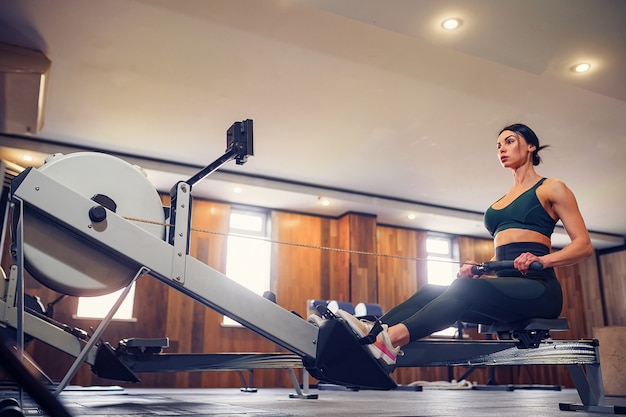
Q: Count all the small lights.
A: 6